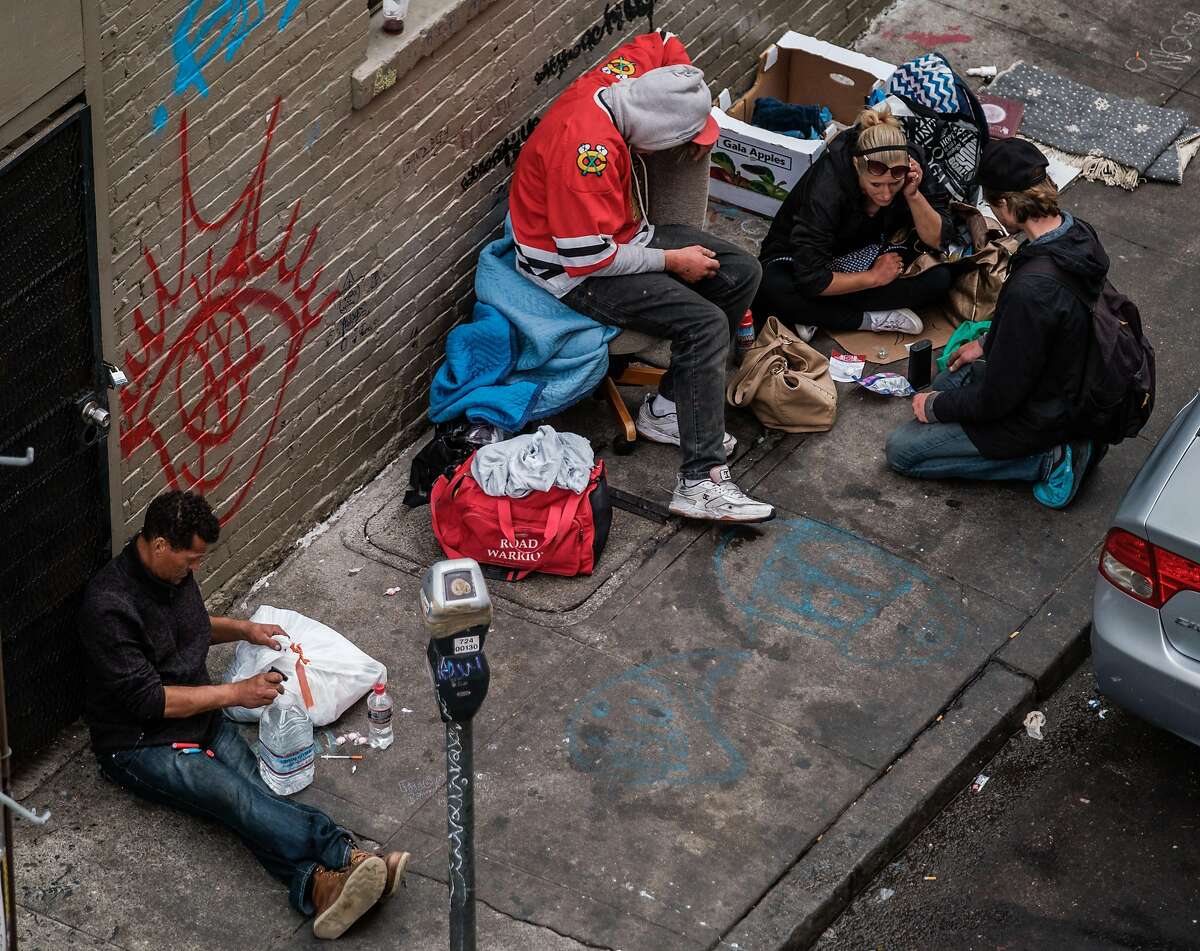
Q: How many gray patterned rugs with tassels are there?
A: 1